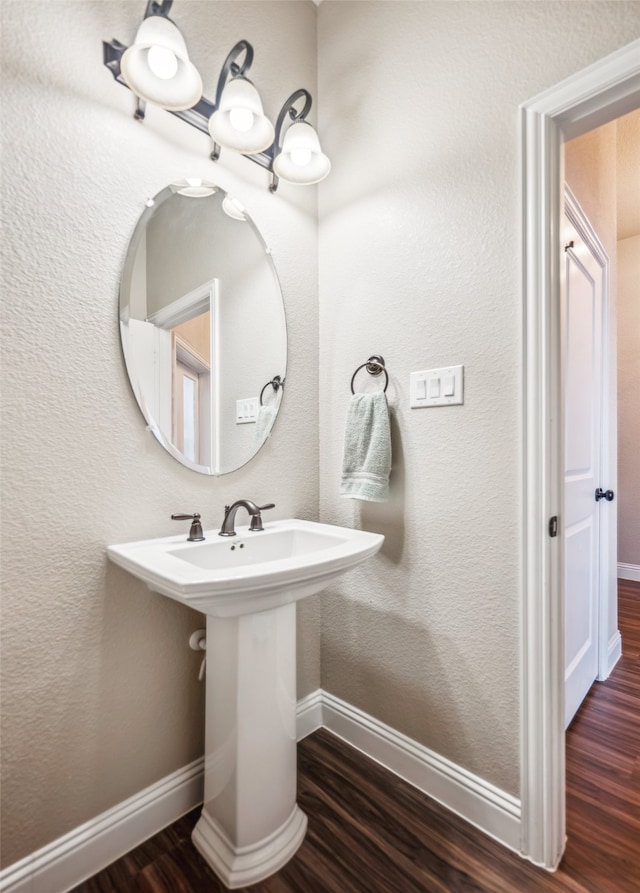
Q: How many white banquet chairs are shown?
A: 0